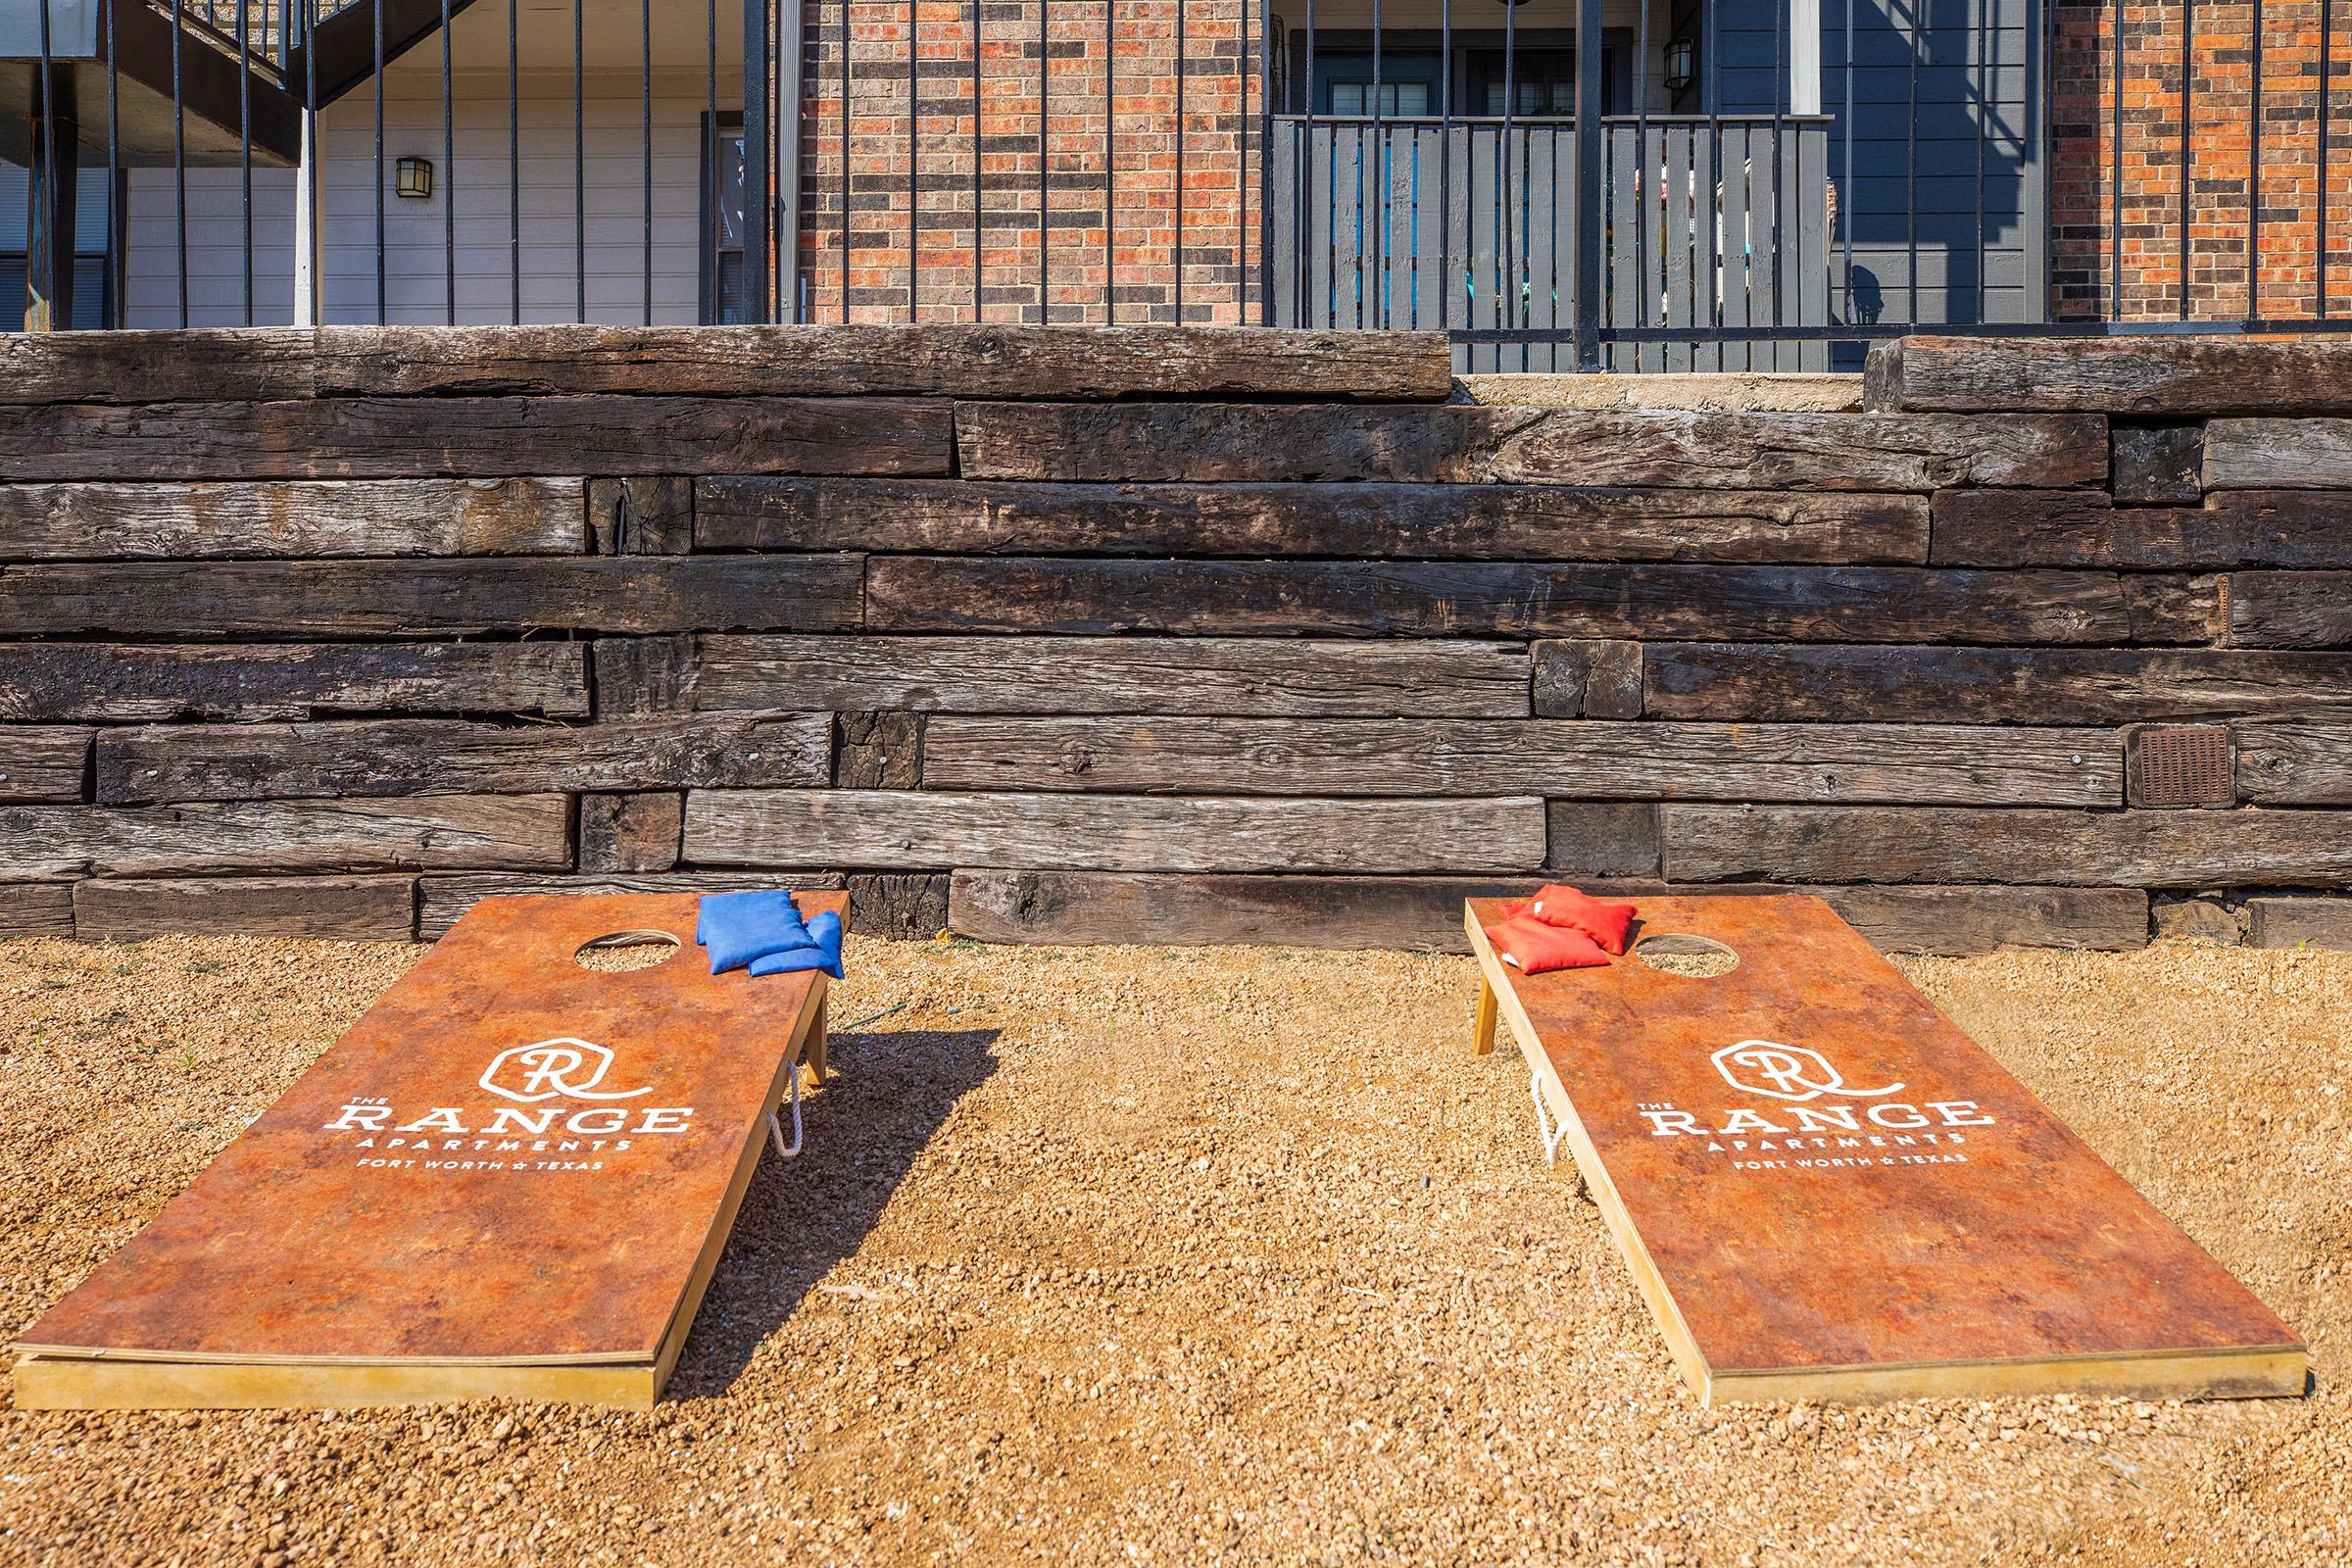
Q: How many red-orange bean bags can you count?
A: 3